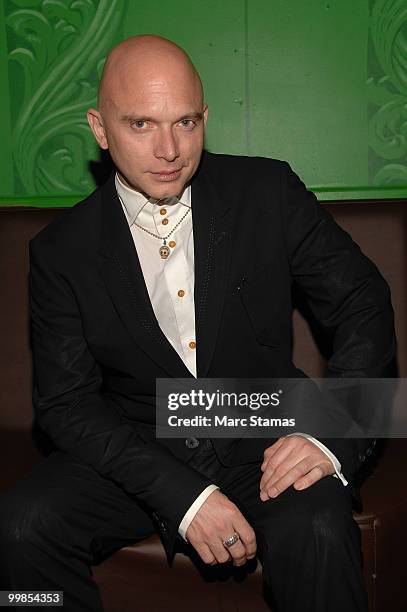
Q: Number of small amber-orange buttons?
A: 5